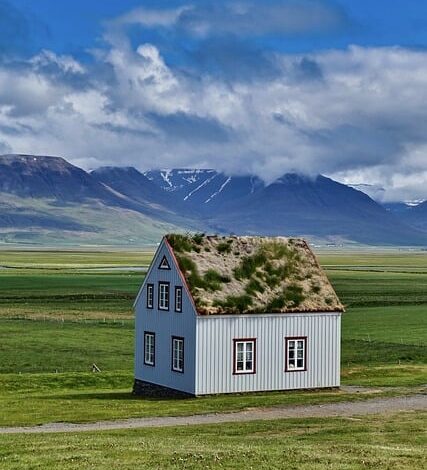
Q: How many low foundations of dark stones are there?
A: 1